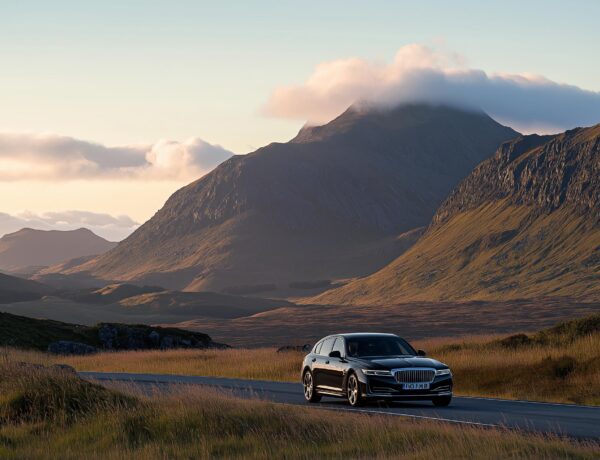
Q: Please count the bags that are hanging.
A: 0